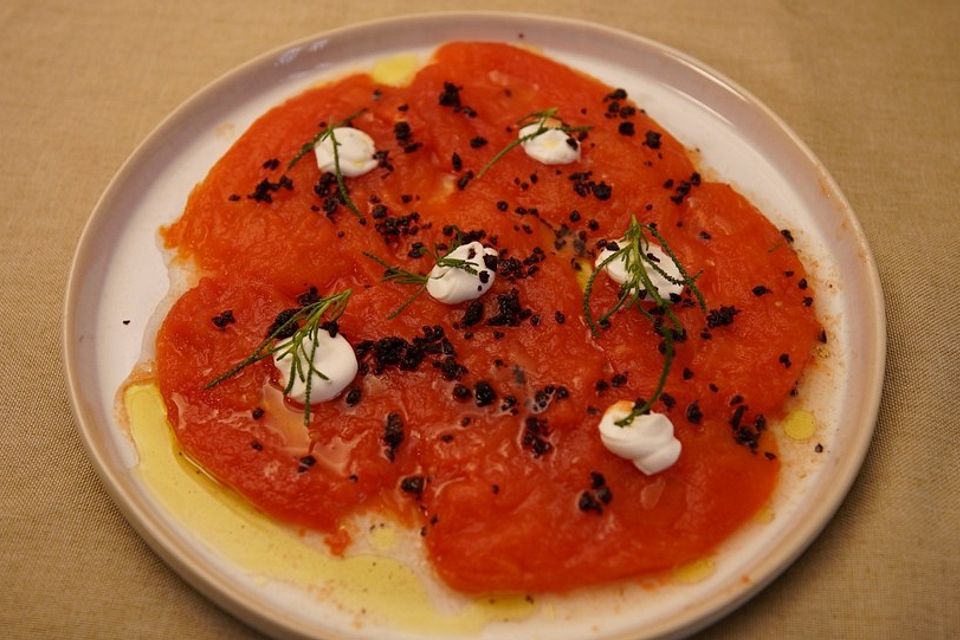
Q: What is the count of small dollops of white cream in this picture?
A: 6